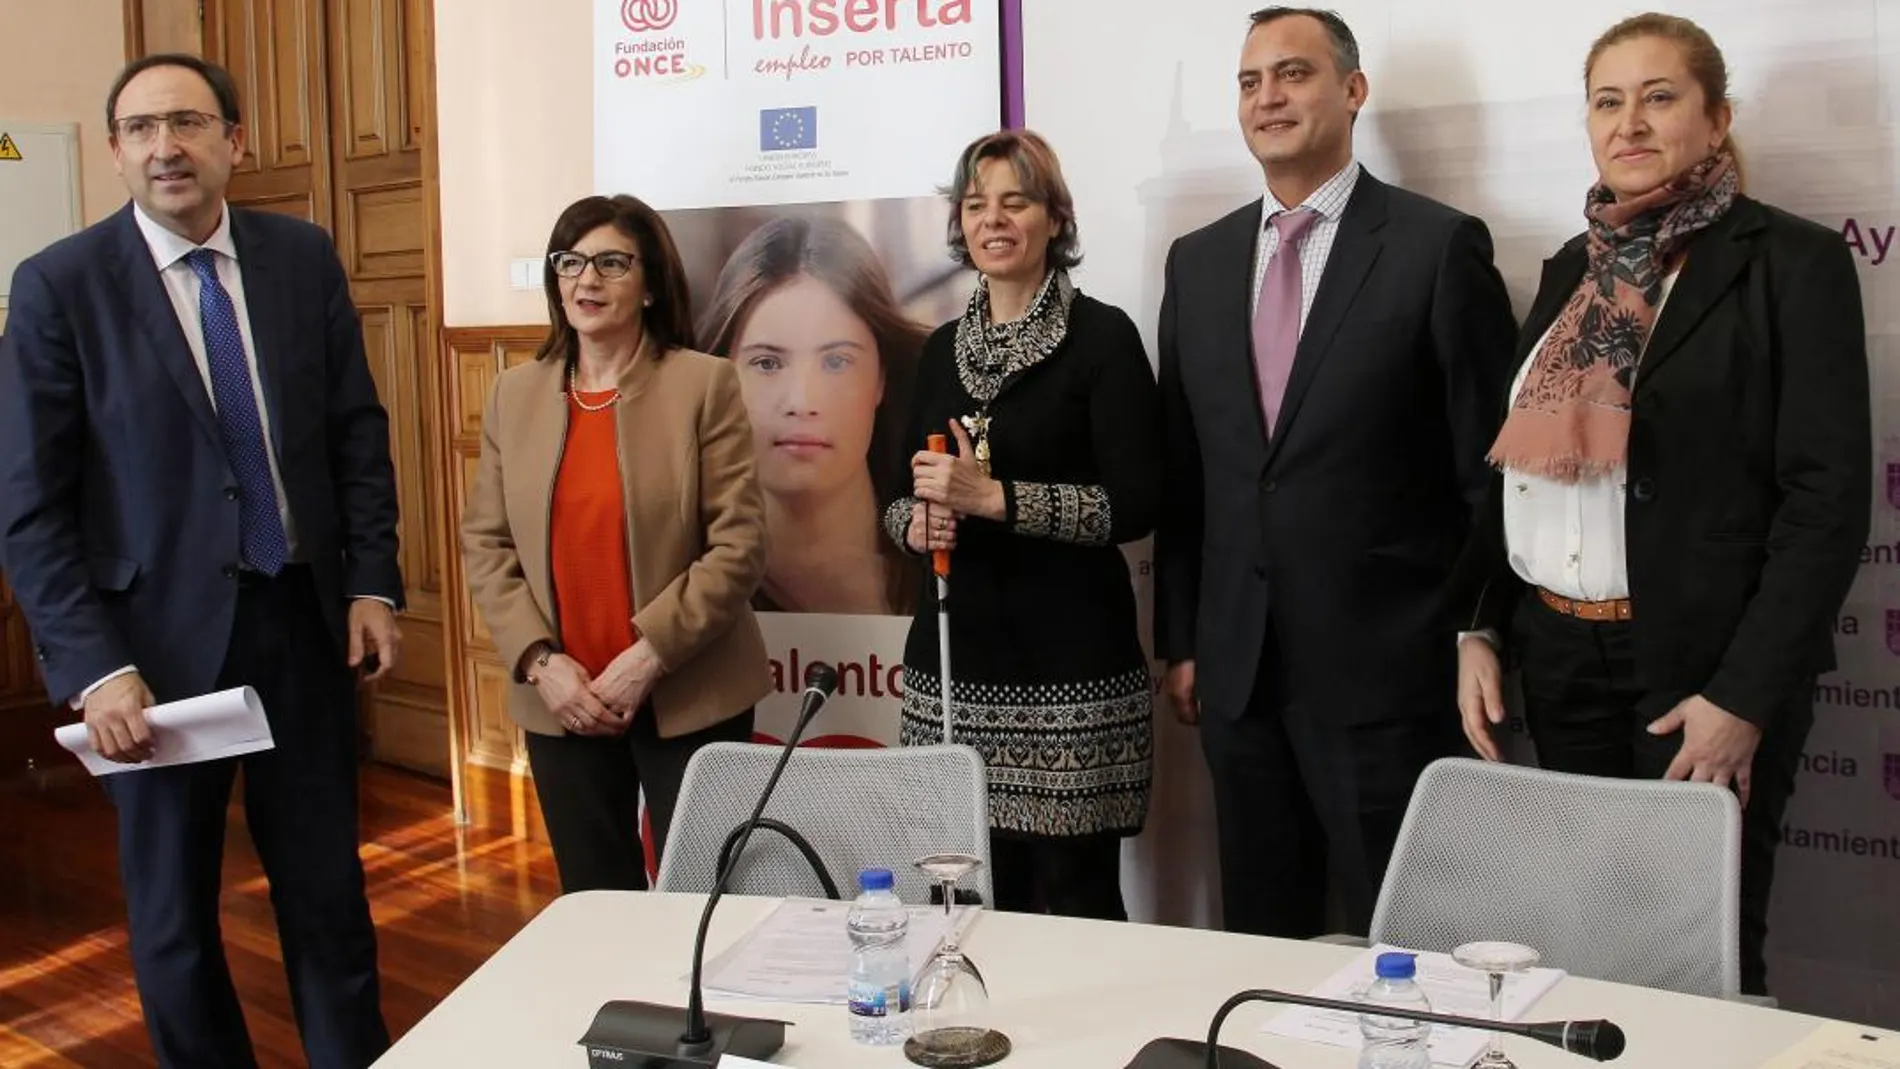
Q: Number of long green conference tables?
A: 0